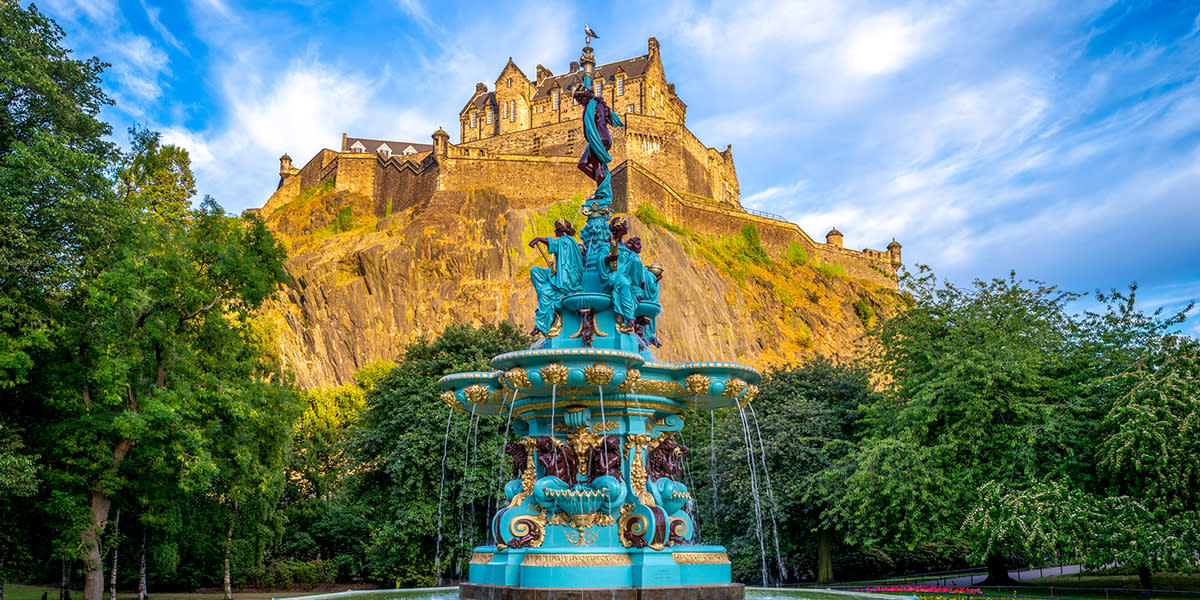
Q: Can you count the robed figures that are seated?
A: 3